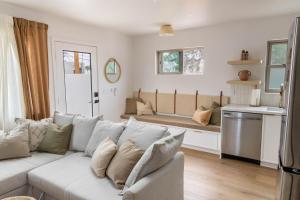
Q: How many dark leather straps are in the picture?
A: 5